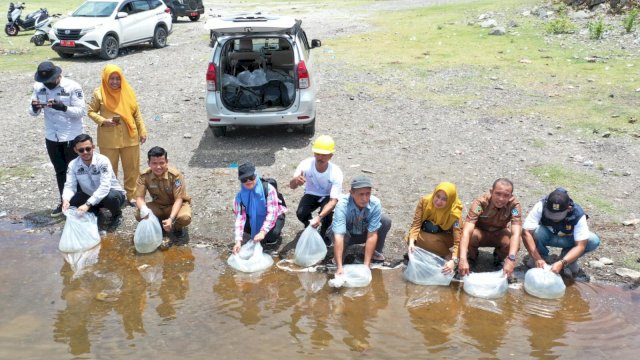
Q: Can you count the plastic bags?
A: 8